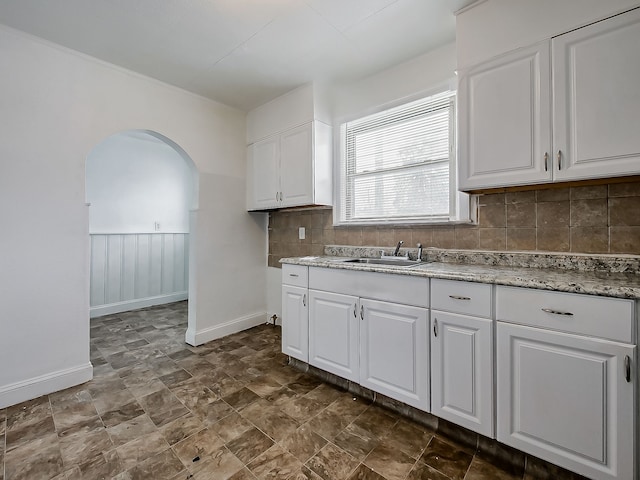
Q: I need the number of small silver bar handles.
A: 12